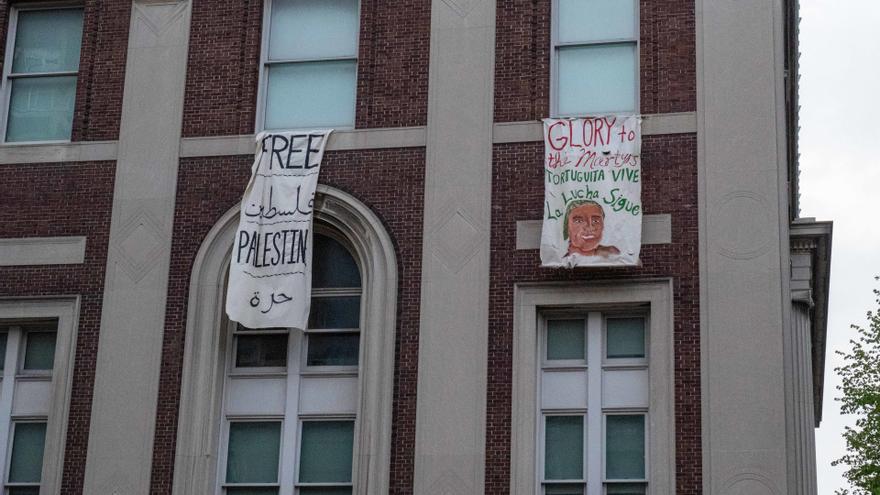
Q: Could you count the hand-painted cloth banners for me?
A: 2